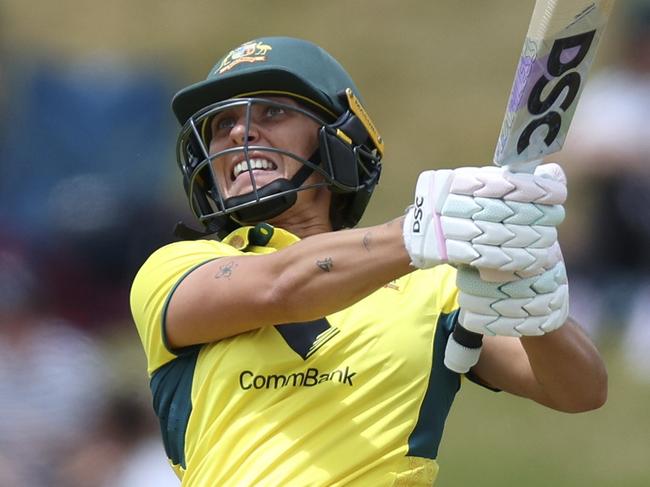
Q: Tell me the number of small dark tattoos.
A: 3